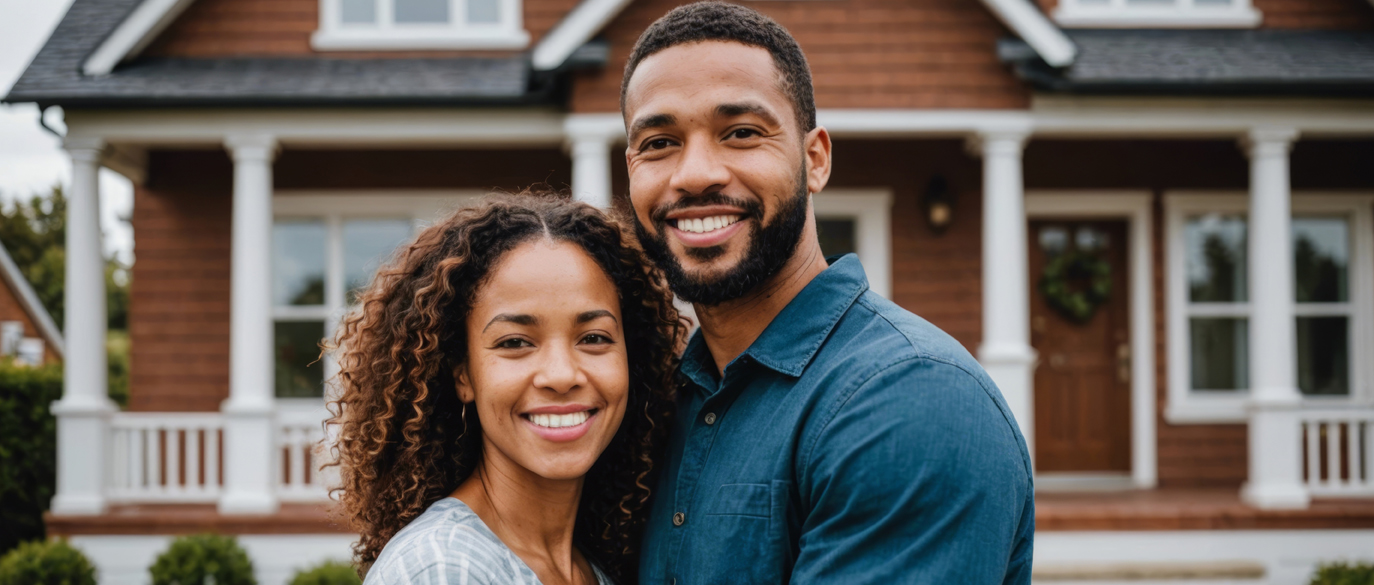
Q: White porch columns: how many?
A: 5